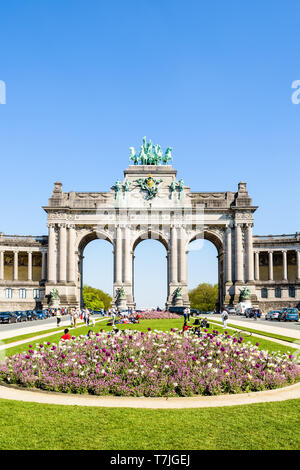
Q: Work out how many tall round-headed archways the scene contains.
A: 3